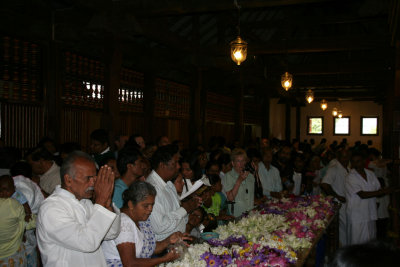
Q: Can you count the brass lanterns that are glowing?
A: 6